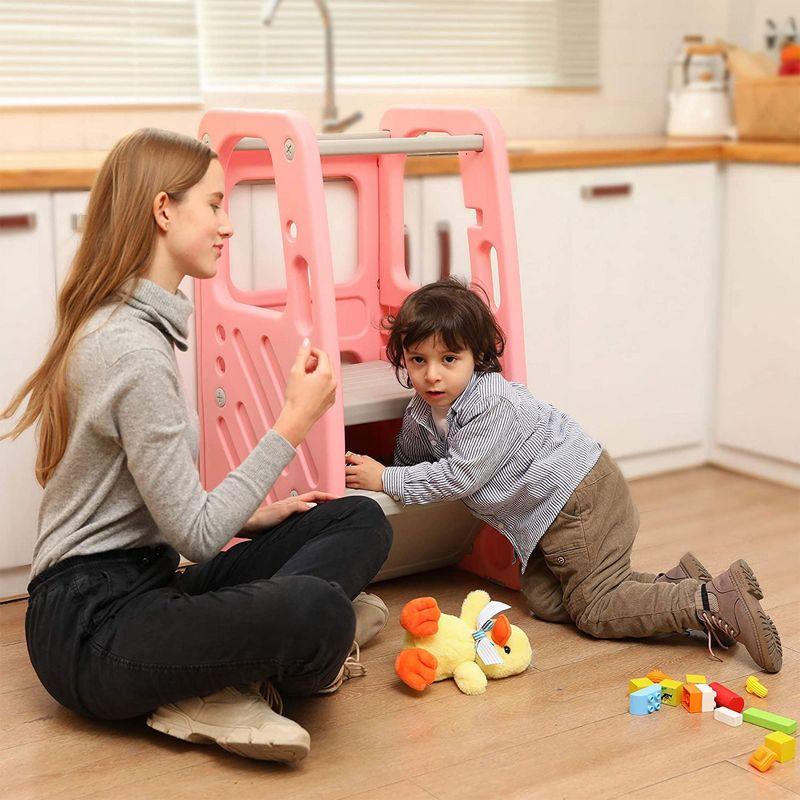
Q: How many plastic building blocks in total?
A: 13